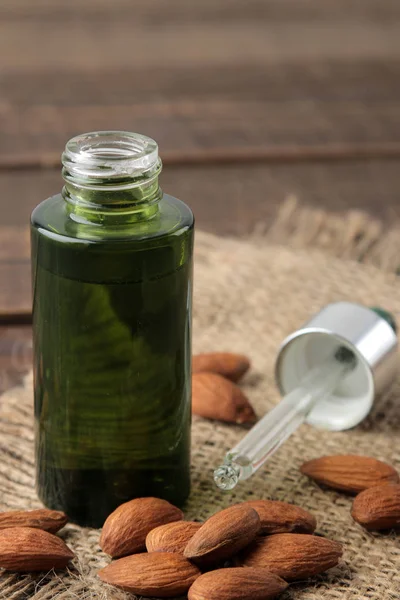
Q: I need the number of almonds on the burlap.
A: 13